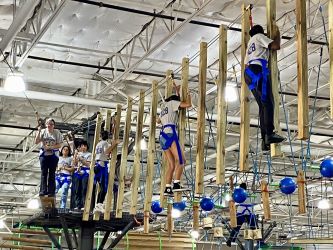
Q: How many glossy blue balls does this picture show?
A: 6